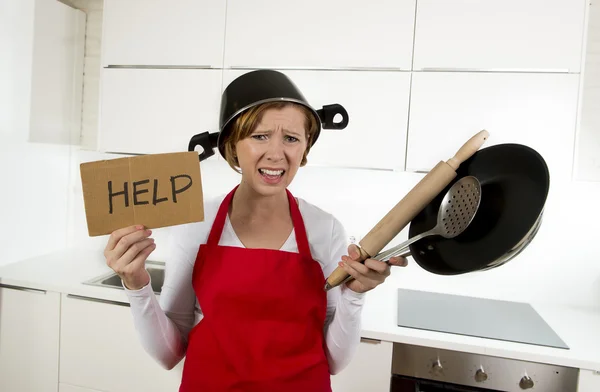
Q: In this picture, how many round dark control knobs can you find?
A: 3